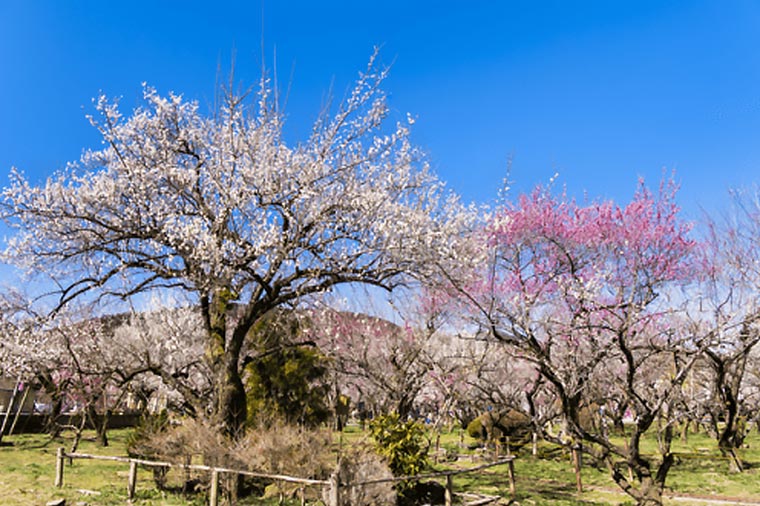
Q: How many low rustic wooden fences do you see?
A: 1